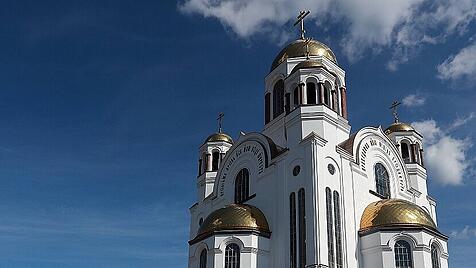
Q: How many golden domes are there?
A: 6